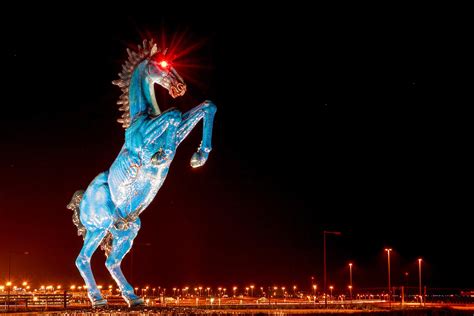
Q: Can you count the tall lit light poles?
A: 3